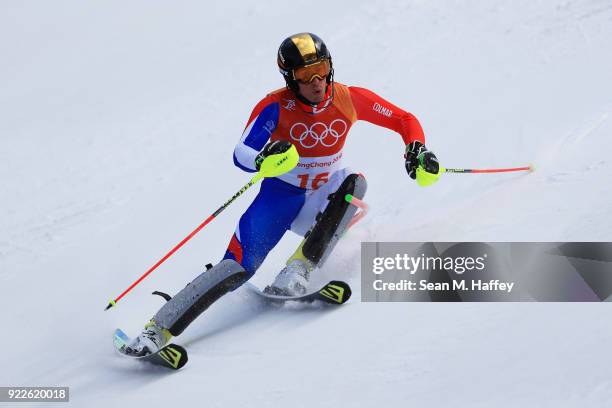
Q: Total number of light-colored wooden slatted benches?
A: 0